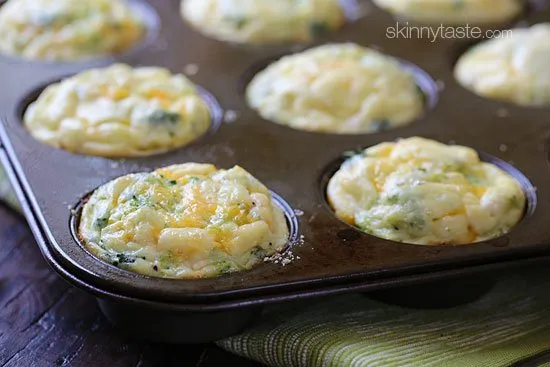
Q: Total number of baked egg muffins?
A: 8